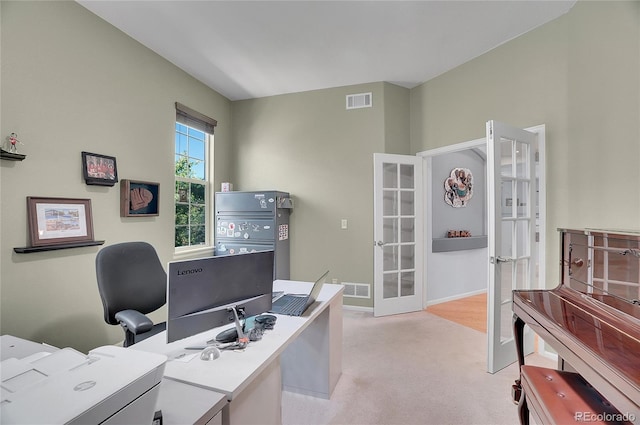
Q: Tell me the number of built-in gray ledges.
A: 1